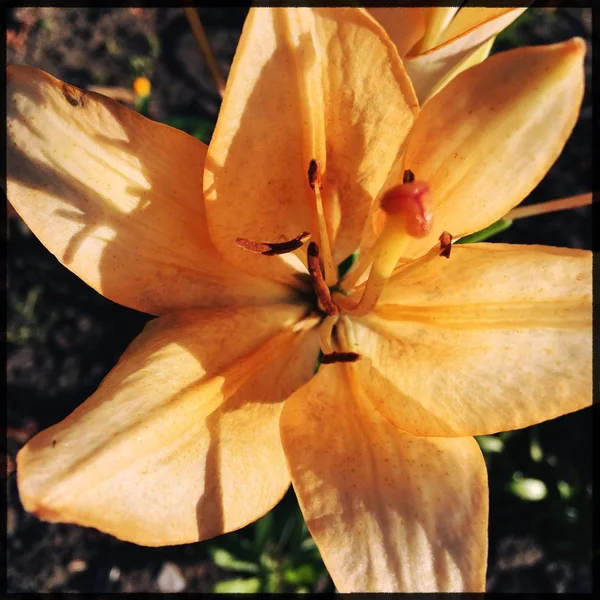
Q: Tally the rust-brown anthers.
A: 6